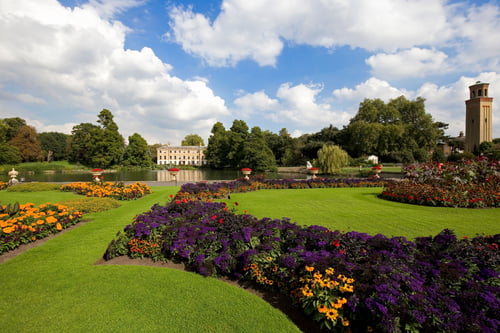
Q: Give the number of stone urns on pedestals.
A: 6